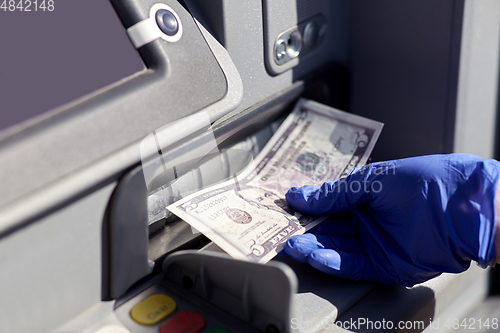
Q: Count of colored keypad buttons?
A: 3